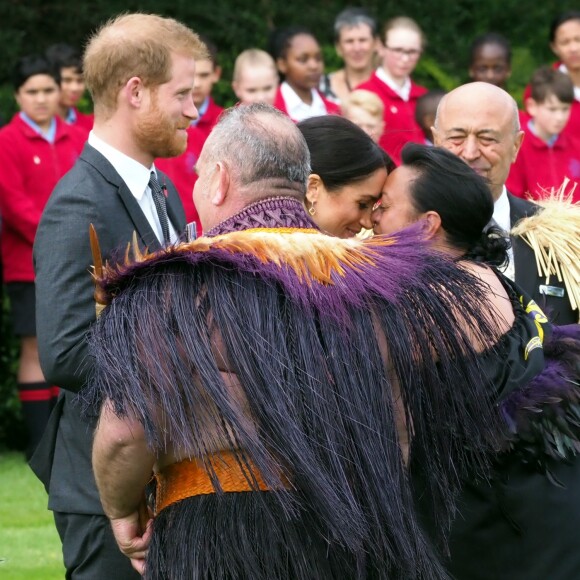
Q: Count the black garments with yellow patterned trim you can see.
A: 1